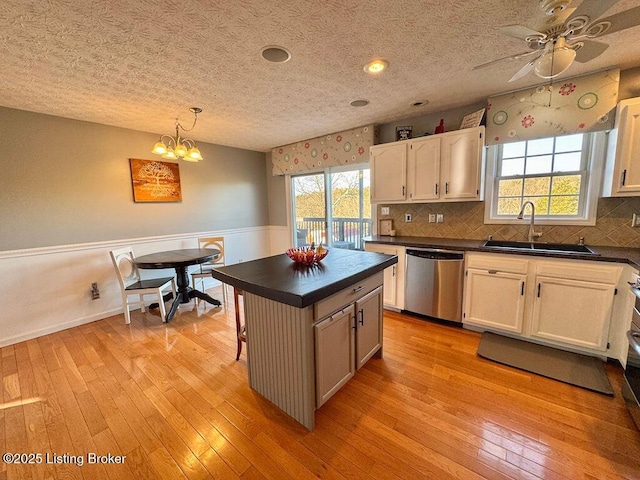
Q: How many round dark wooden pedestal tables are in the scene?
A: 1